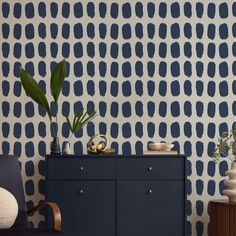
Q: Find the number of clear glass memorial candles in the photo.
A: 0